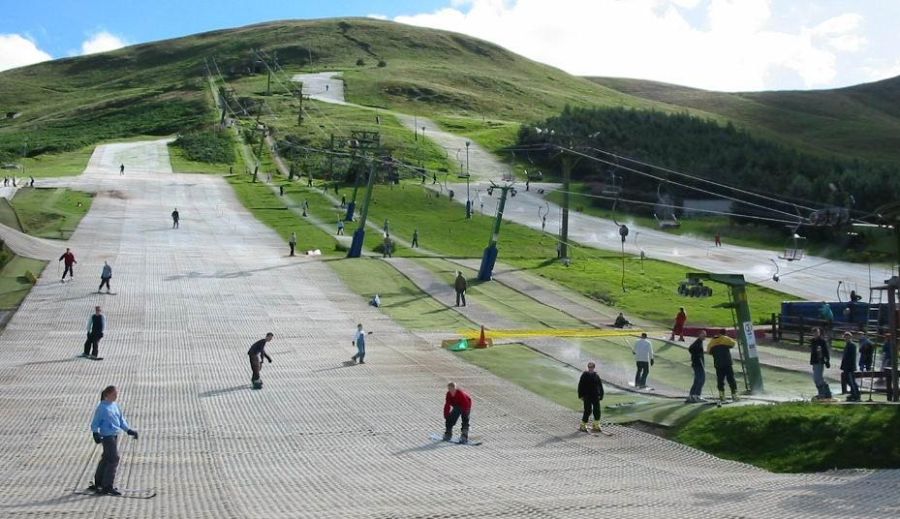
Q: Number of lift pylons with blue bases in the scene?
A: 3